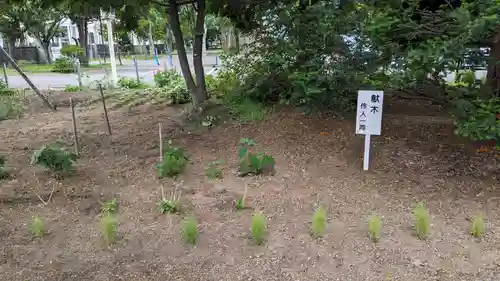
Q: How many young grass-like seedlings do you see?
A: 8